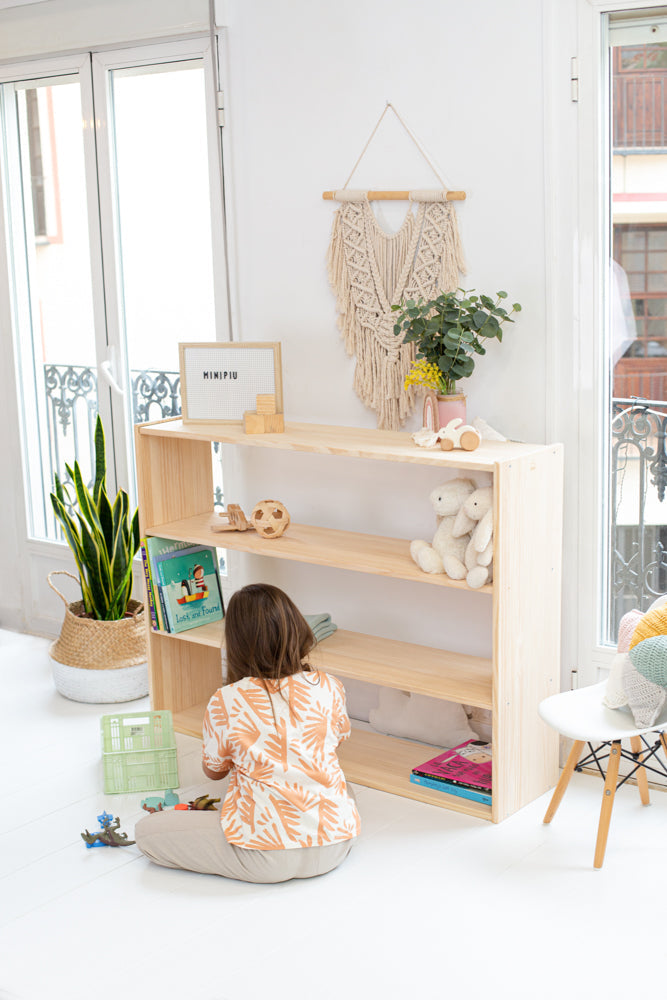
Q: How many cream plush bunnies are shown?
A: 2